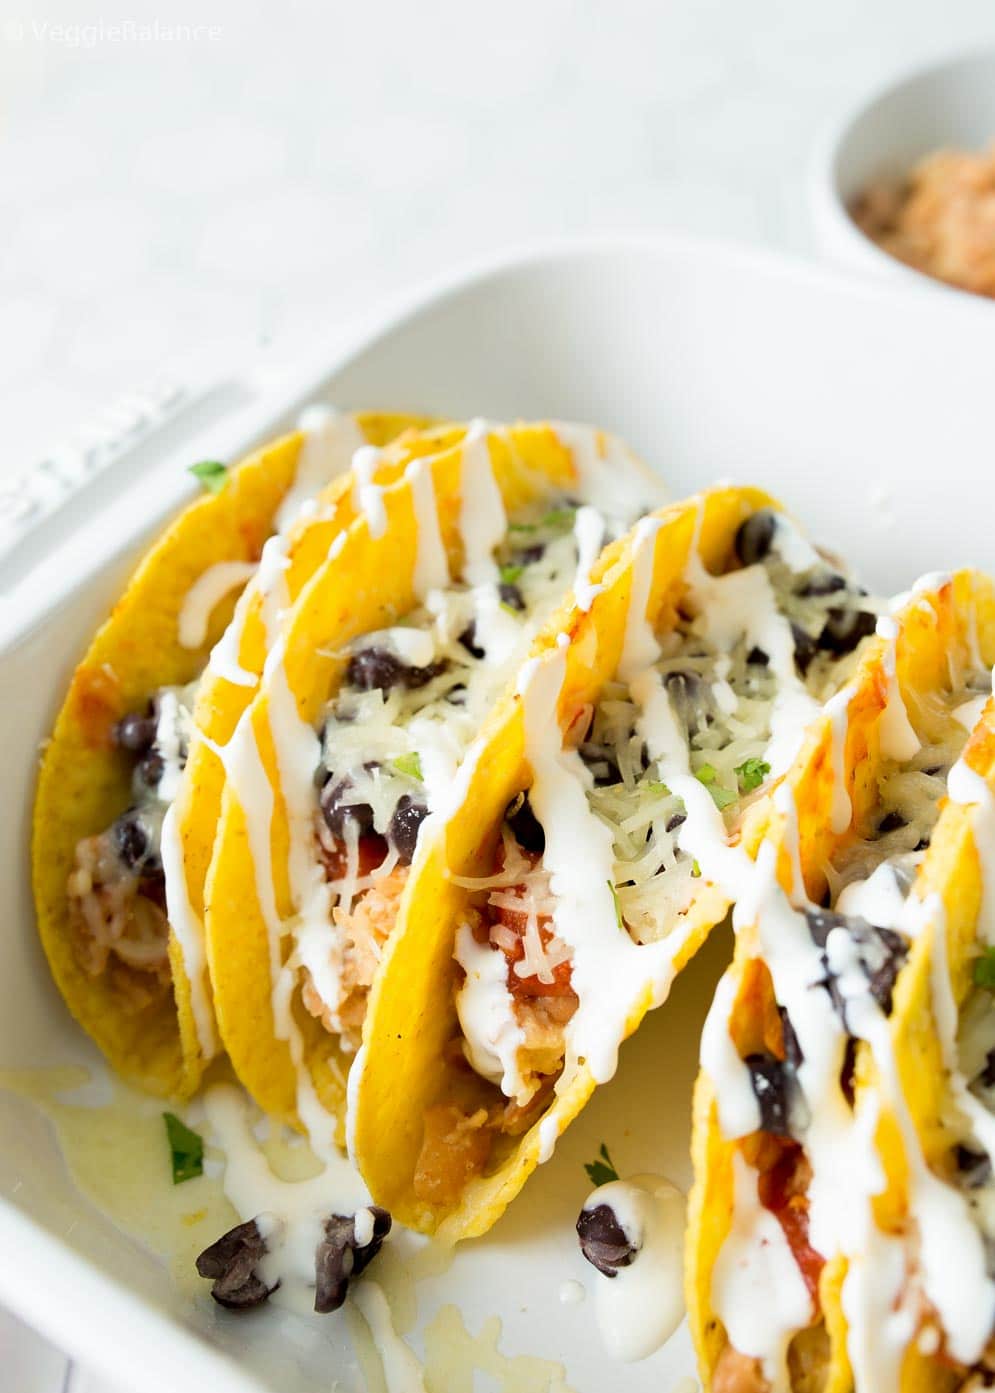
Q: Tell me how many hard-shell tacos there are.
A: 5